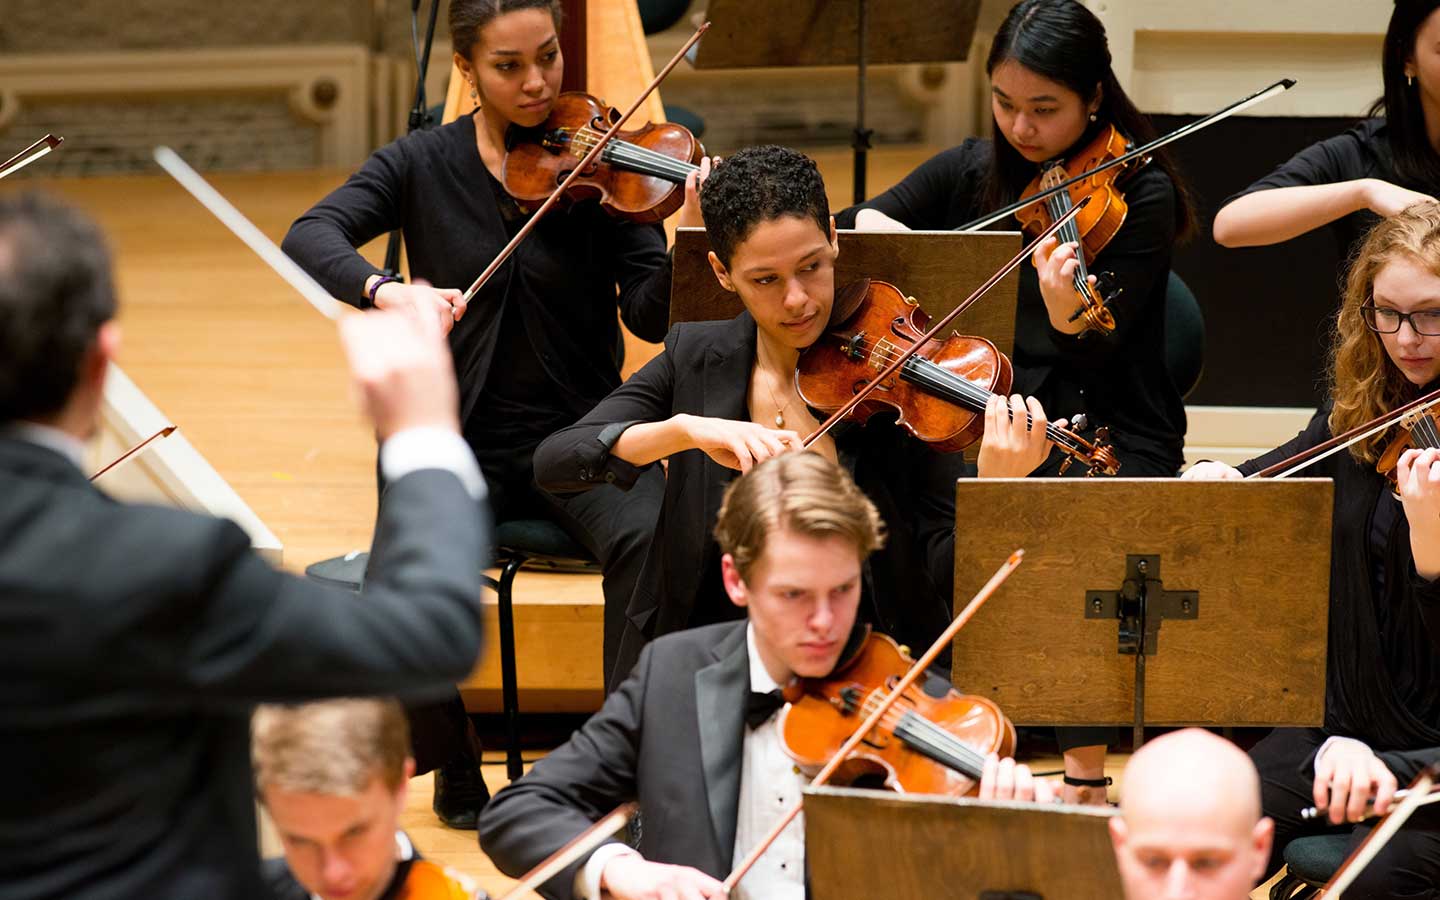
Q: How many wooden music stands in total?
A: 4